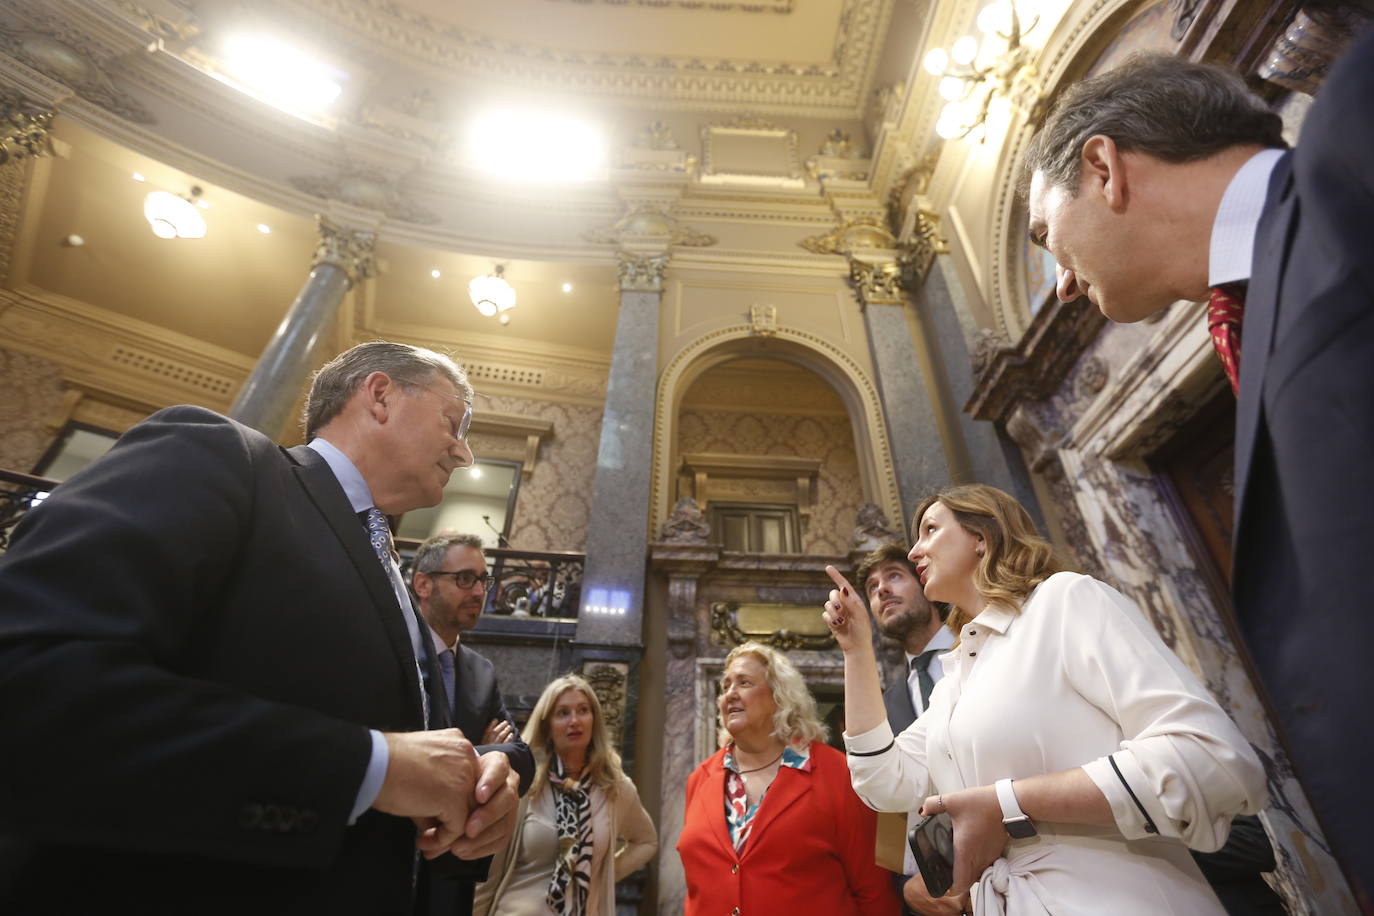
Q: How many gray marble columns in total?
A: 4